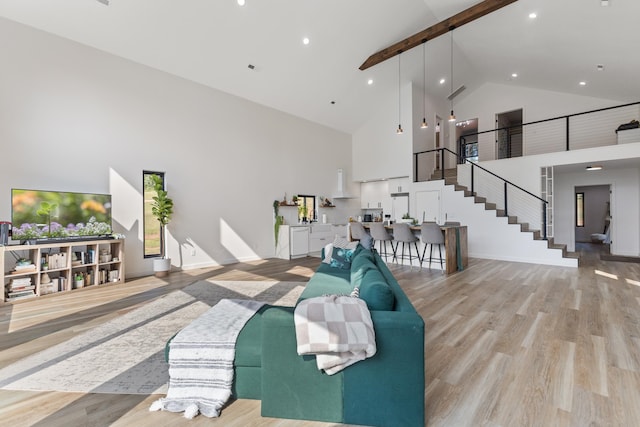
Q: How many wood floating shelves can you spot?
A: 2